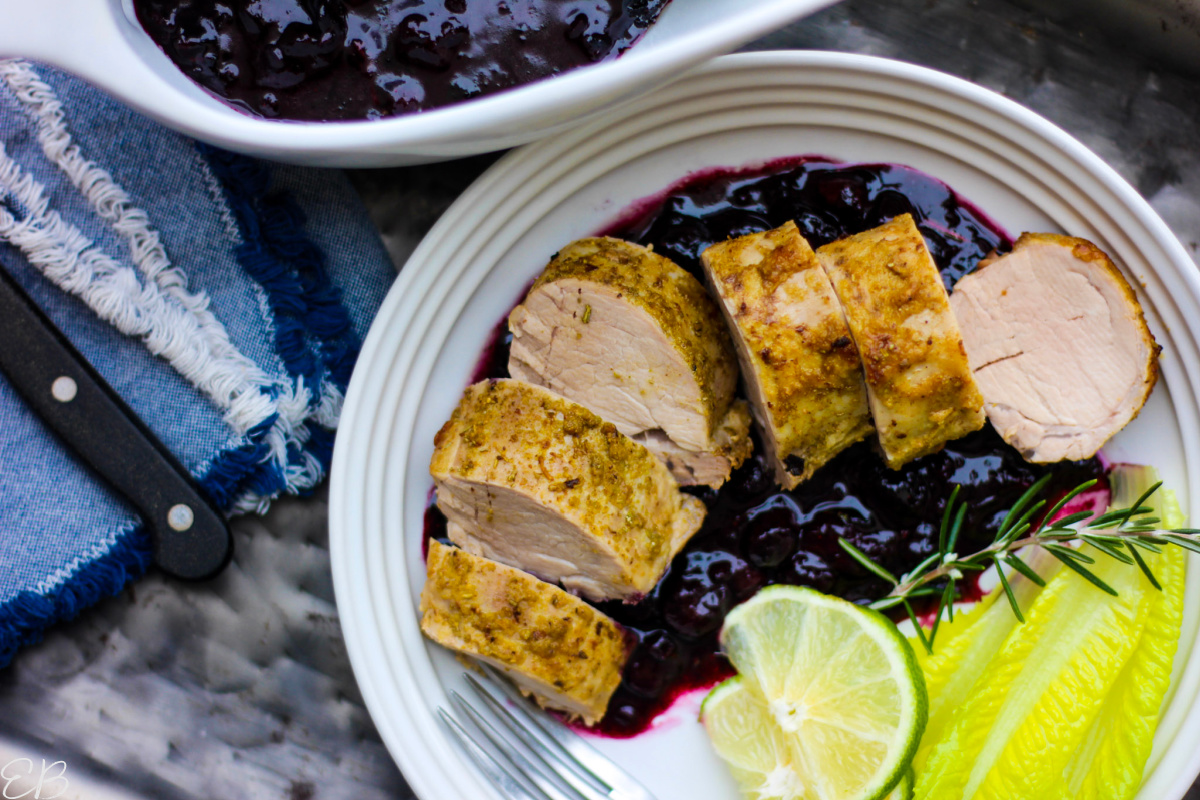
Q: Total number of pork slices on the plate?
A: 6